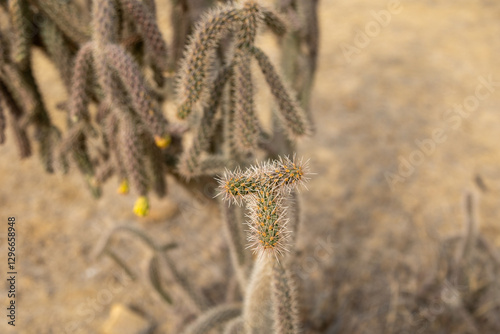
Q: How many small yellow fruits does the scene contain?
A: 3